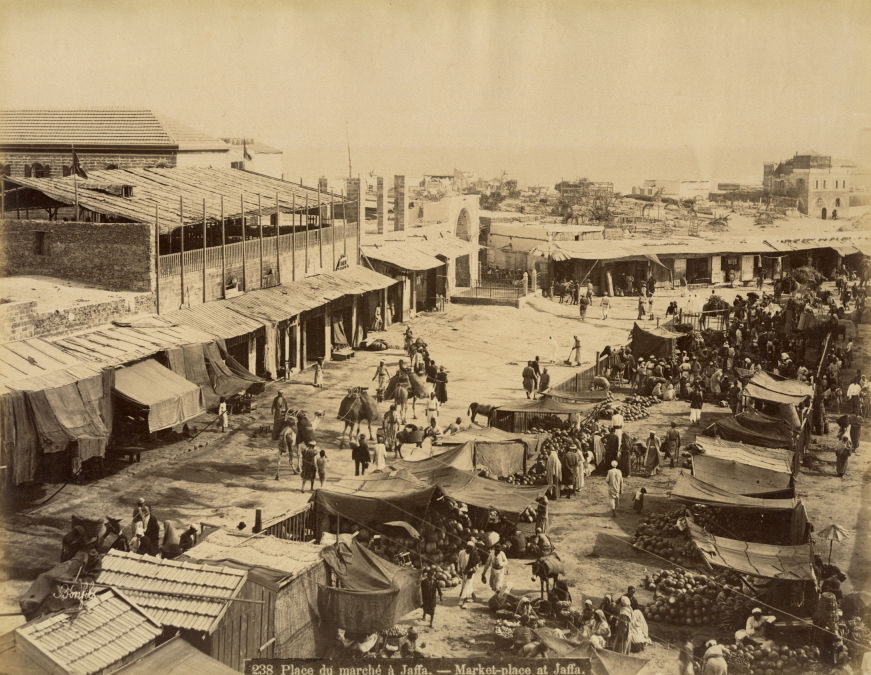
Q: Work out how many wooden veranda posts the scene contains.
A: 13